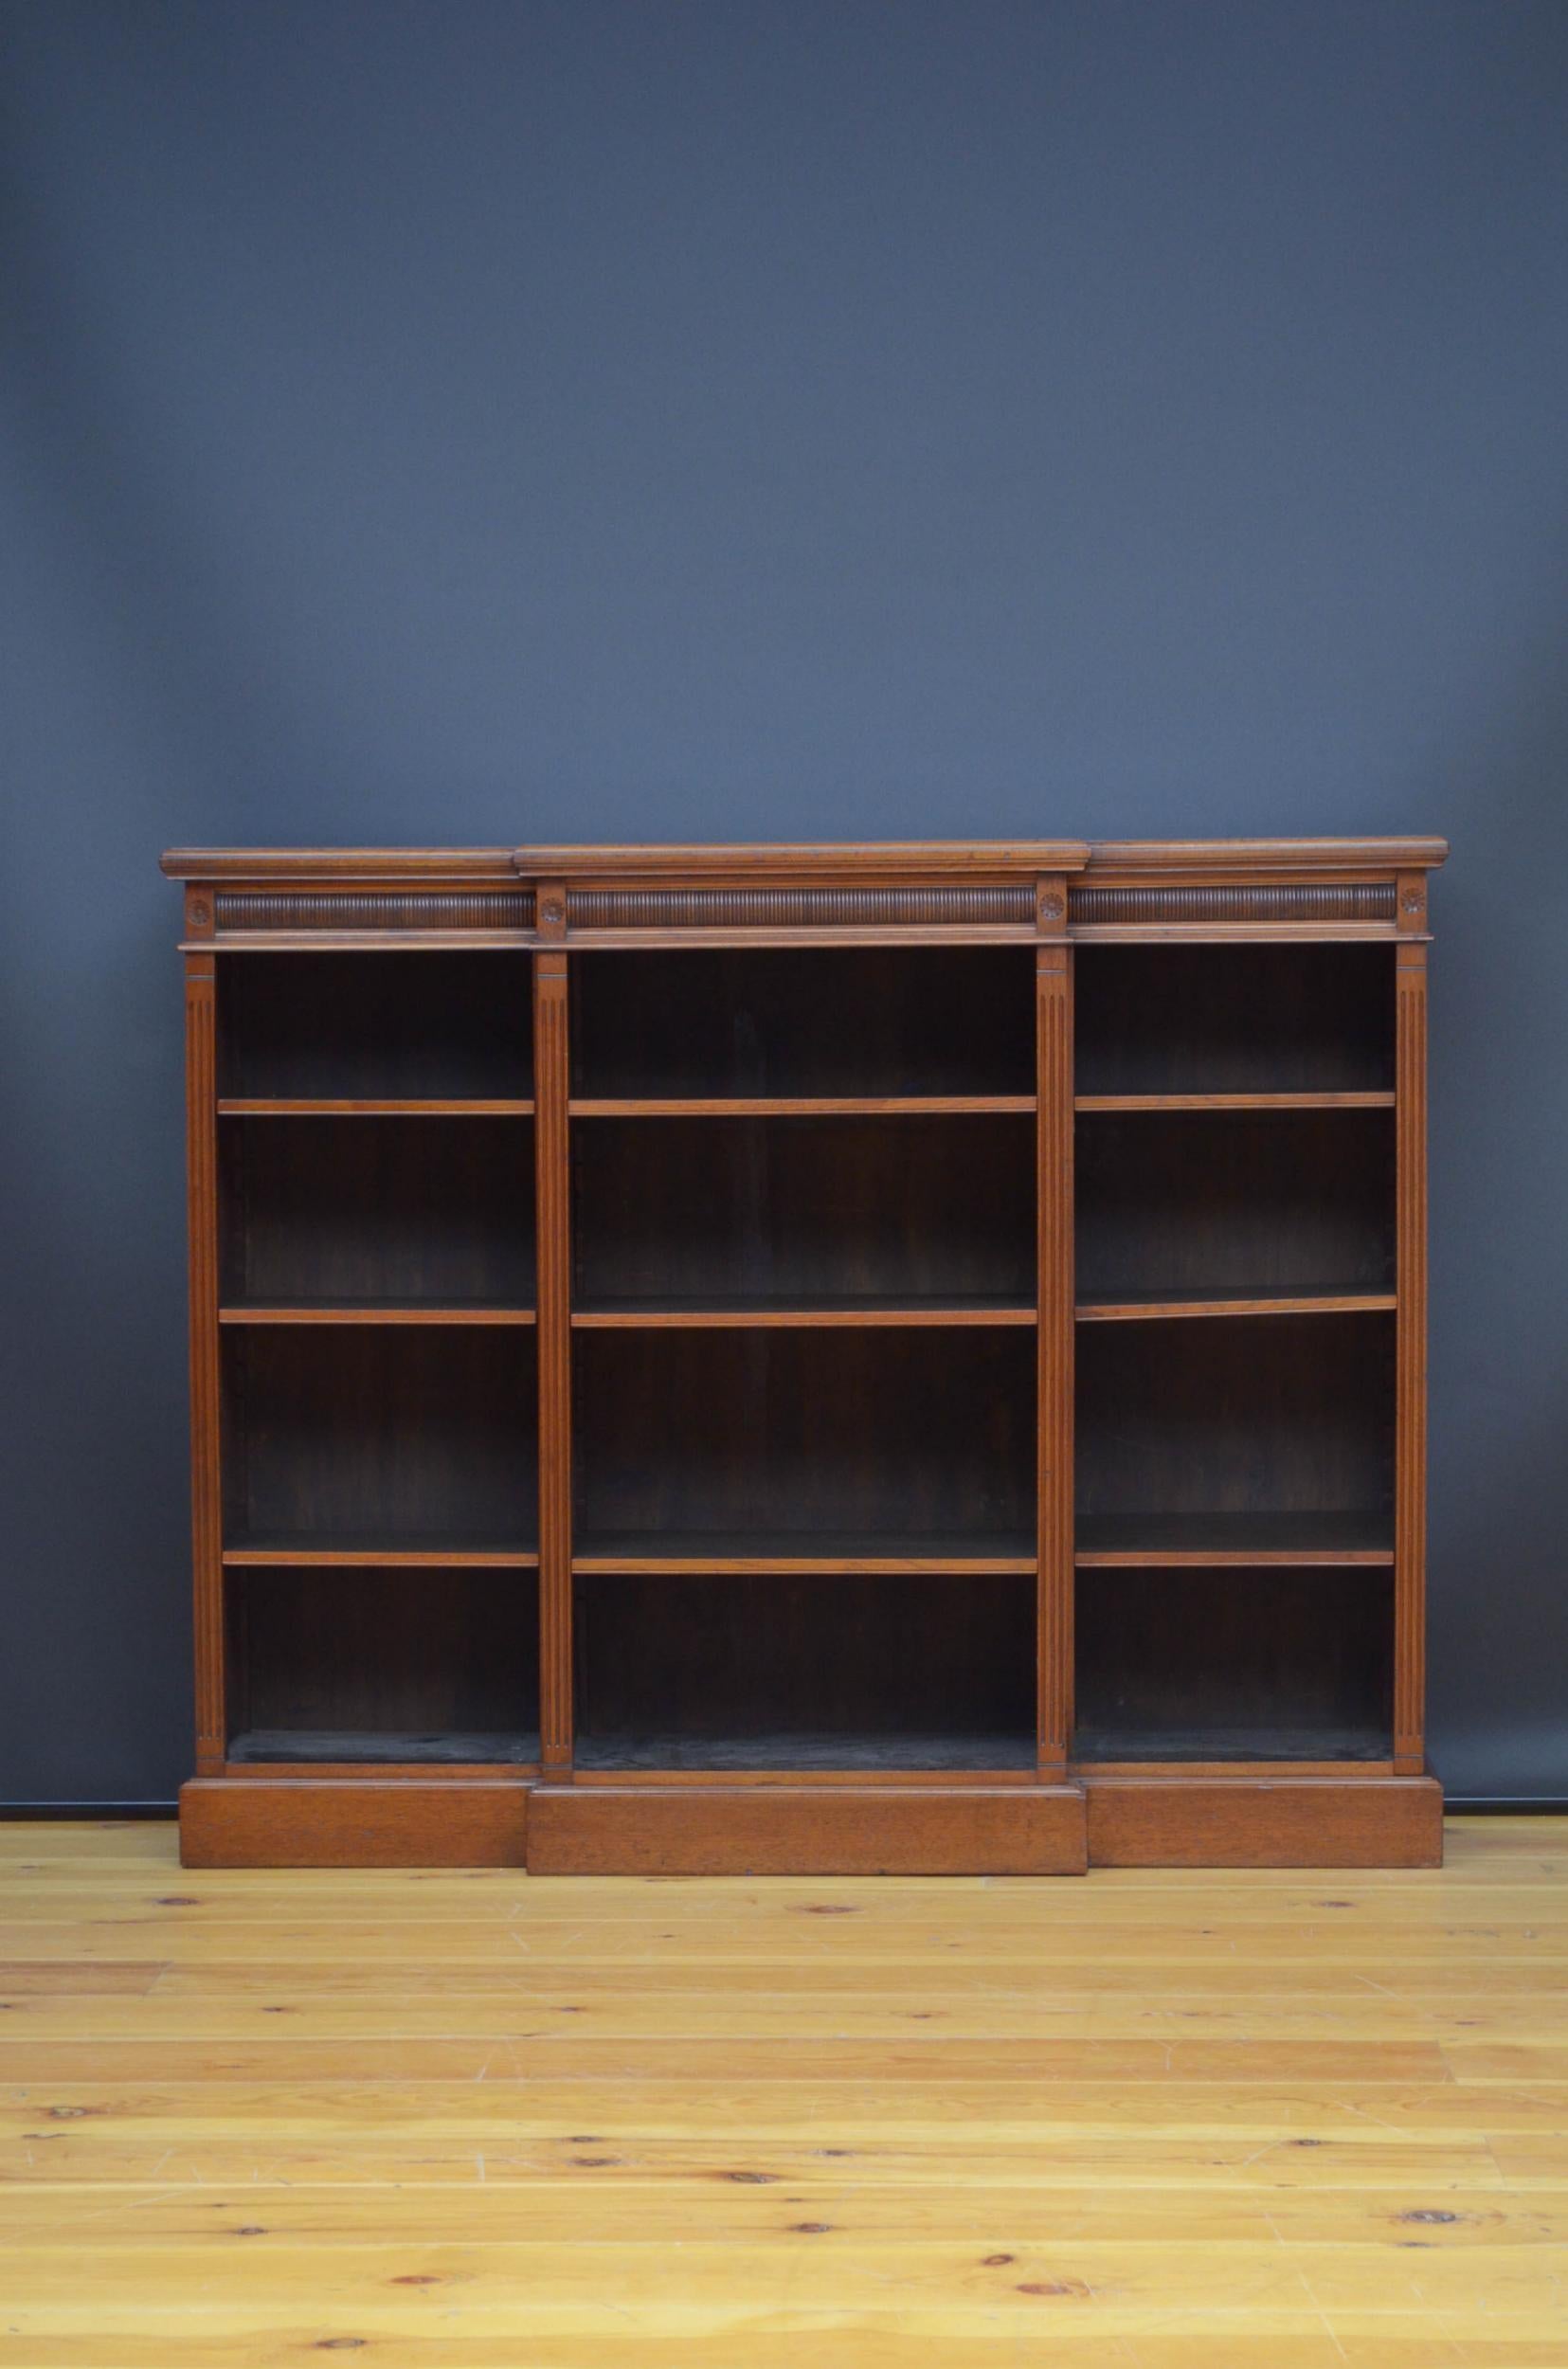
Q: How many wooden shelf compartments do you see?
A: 12